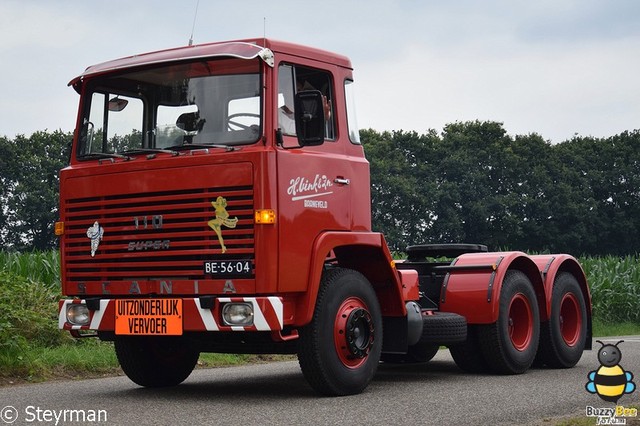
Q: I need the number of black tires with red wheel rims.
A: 3